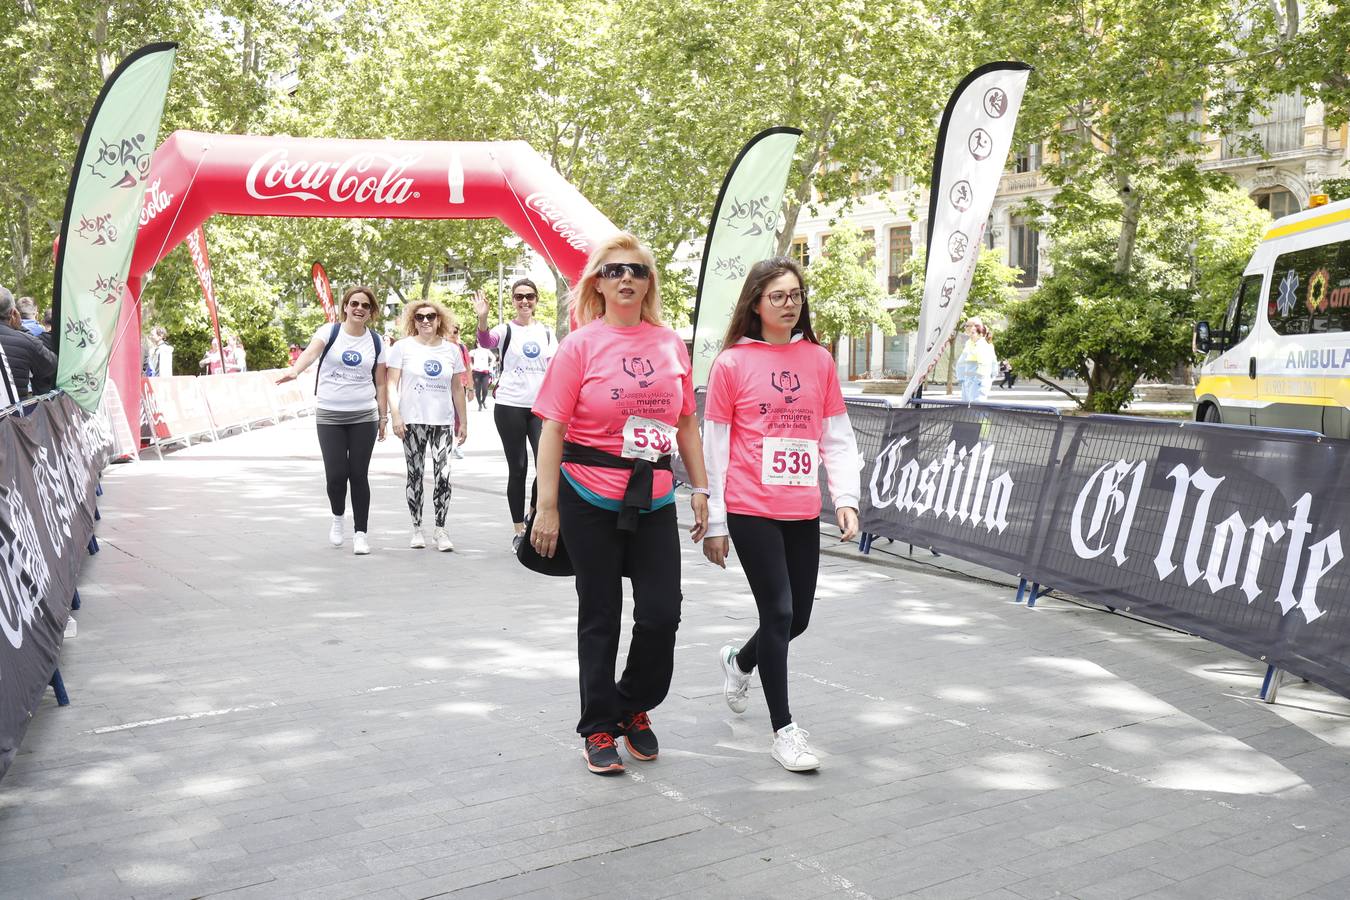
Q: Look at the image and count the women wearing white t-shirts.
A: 3